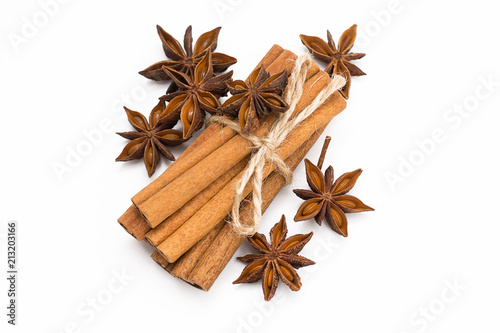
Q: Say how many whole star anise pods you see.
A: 7